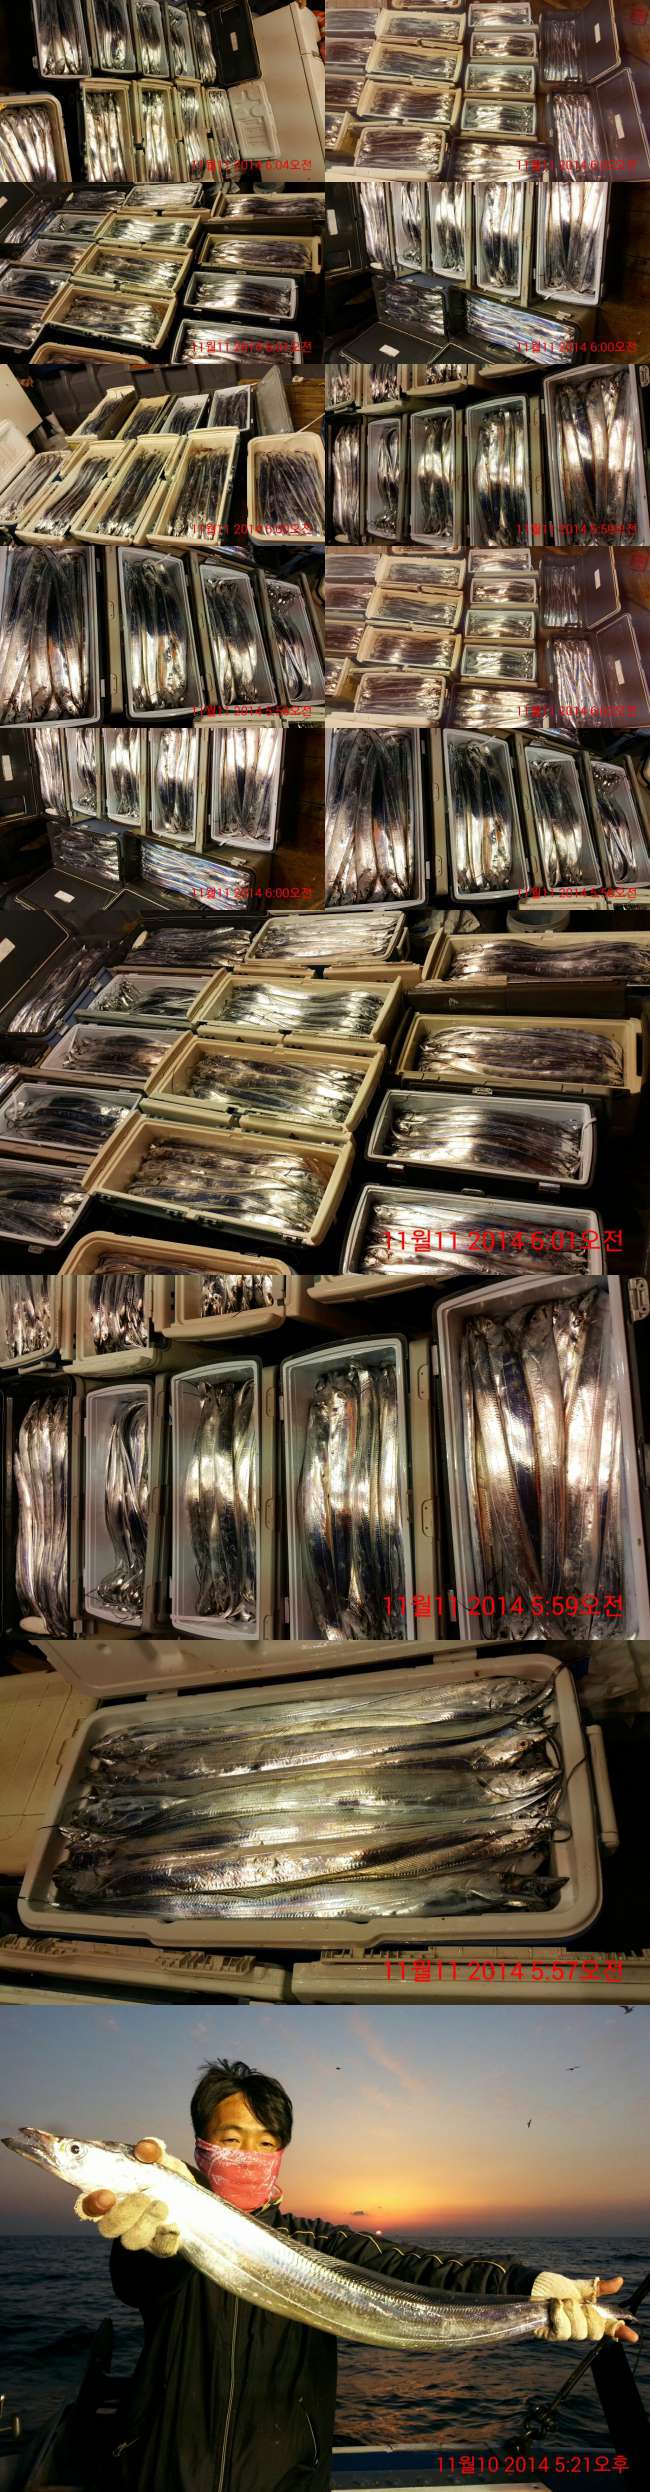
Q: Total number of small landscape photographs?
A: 10